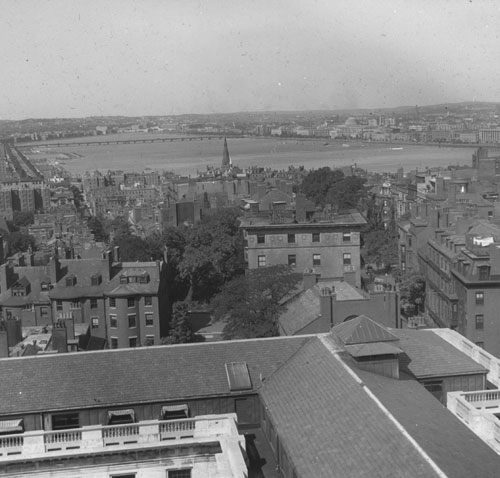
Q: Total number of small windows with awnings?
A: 3